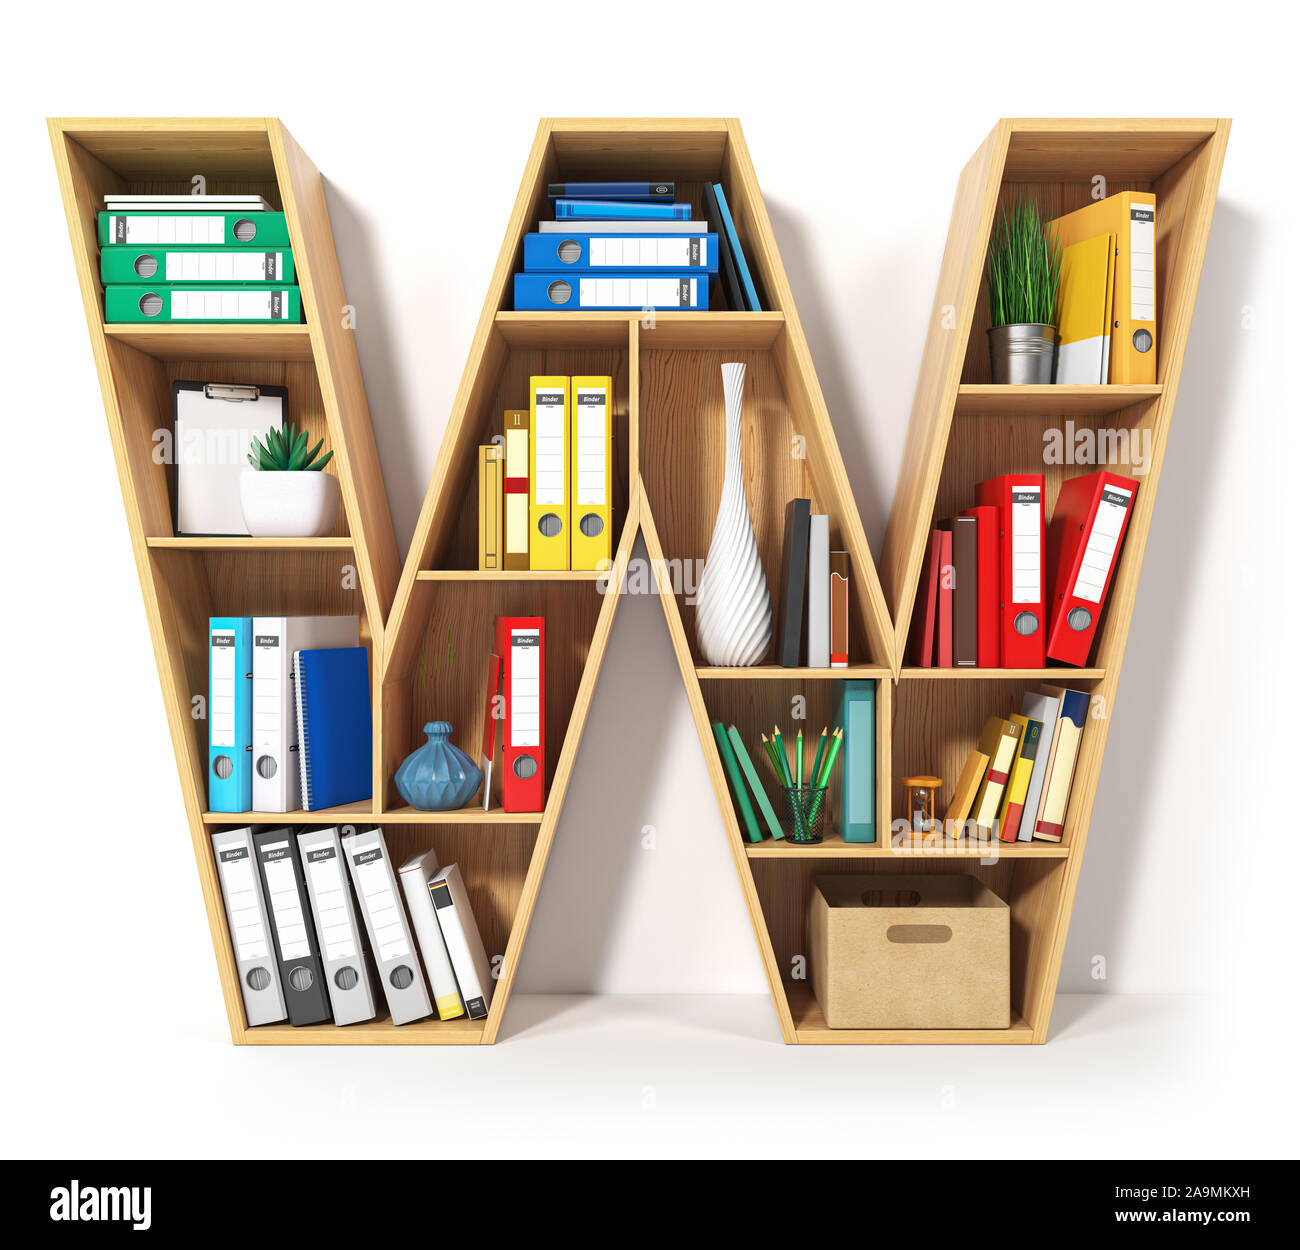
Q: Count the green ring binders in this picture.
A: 3